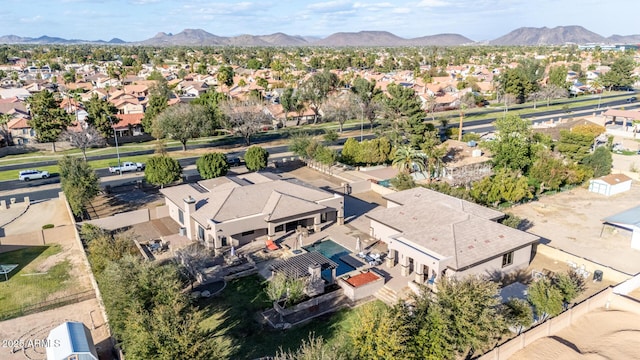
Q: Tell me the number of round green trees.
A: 3